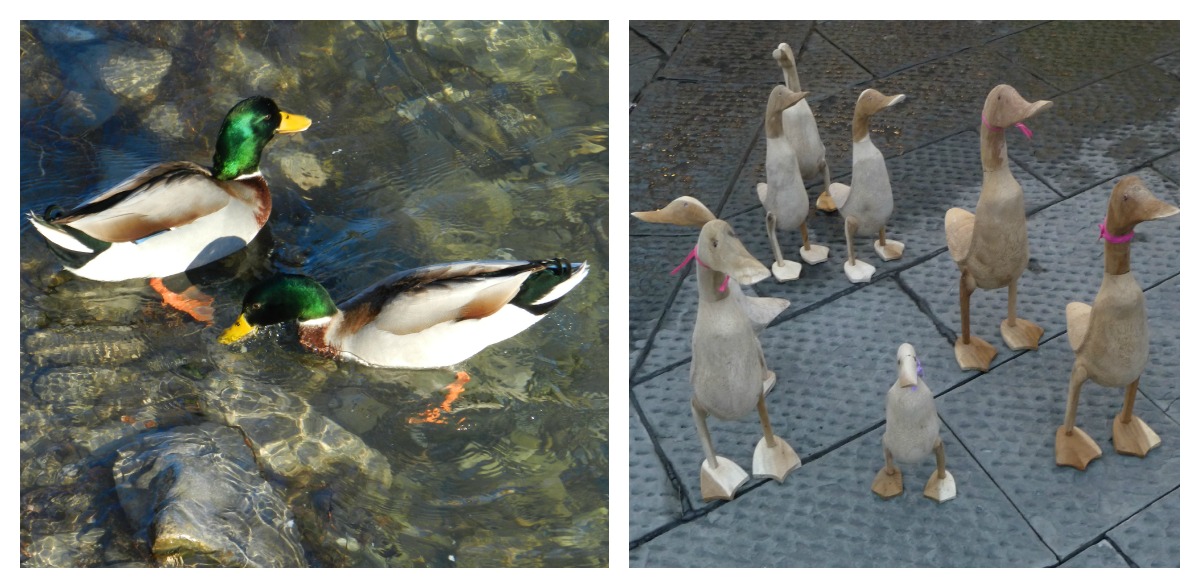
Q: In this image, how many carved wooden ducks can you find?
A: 8